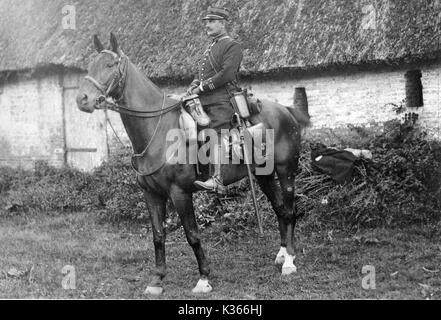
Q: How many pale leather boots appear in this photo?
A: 1